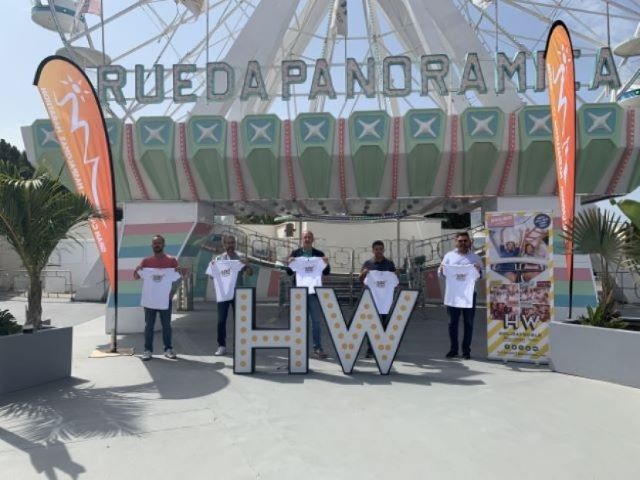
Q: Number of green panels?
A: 11